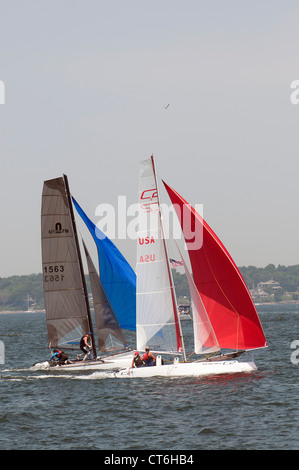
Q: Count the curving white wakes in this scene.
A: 2